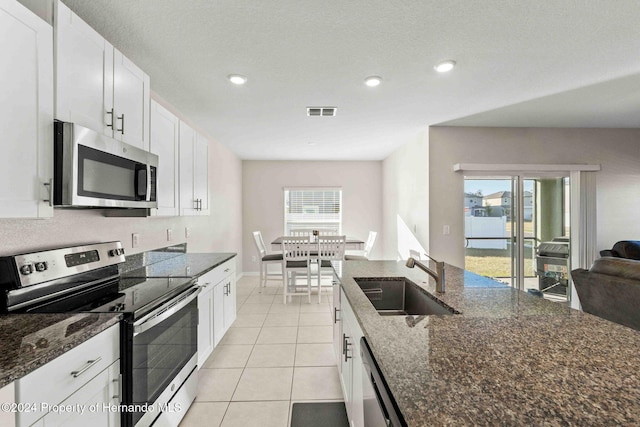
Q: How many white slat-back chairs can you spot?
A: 4